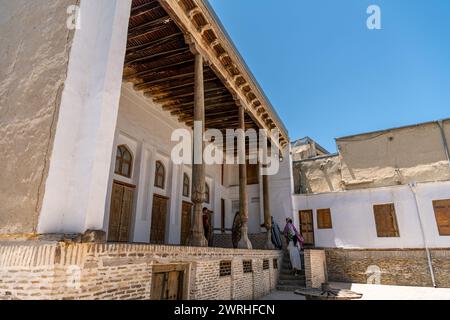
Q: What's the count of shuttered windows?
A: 3